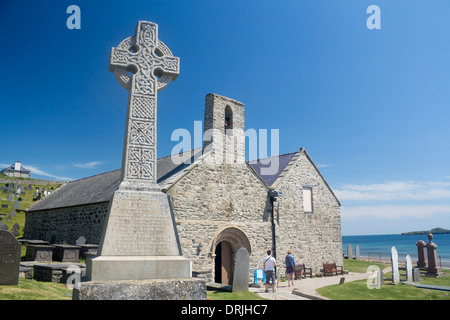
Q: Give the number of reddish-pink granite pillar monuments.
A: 2